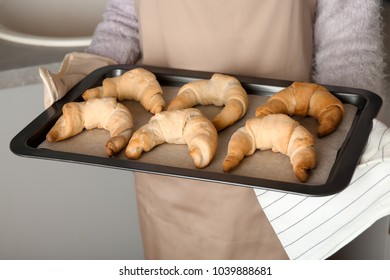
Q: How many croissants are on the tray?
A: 6